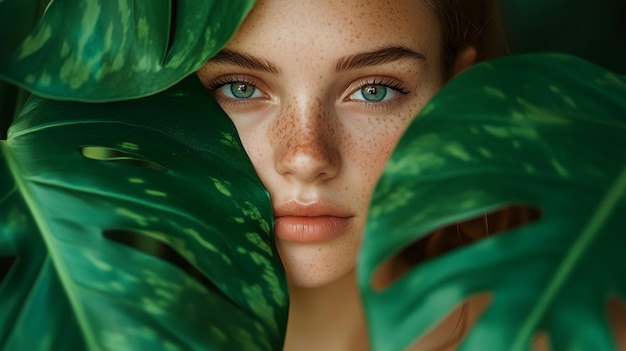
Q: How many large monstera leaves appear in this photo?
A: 3